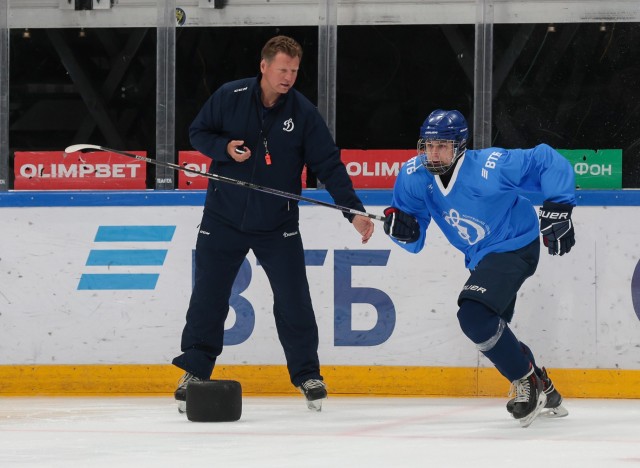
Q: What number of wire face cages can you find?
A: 1